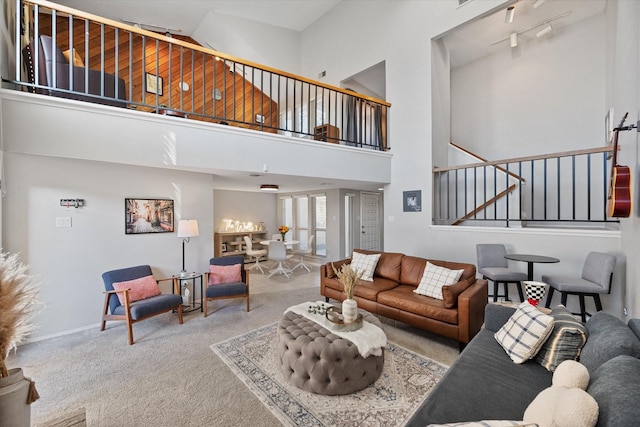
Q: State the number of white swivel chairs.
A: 4